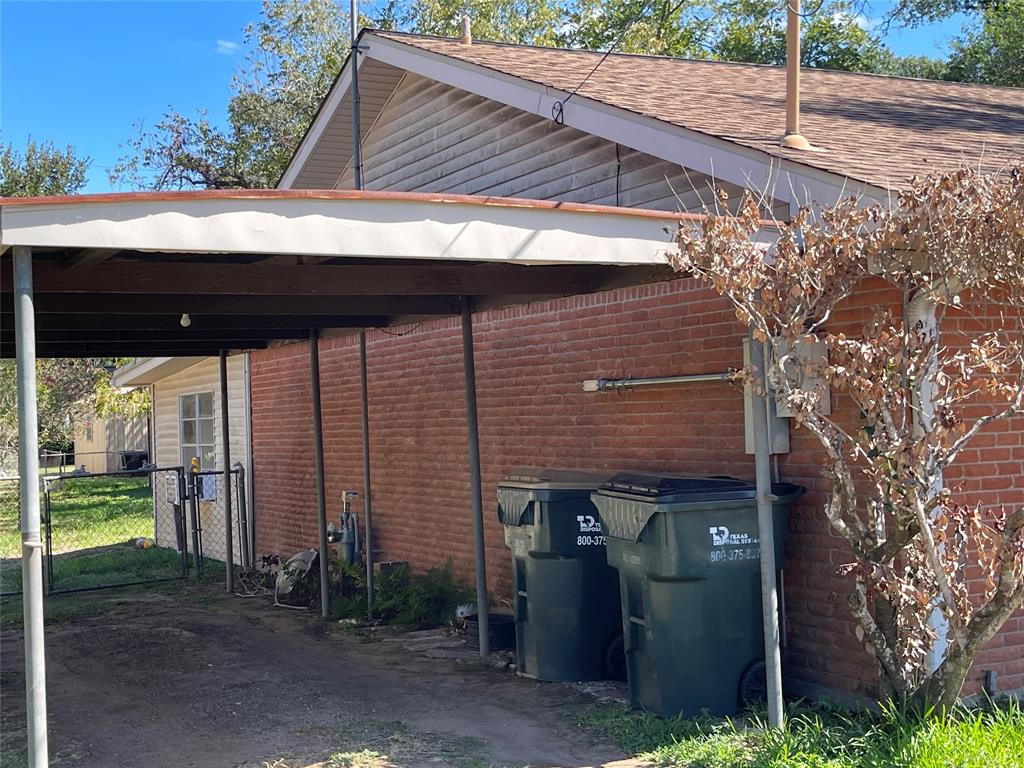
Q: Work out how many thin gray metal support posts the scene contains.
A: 6